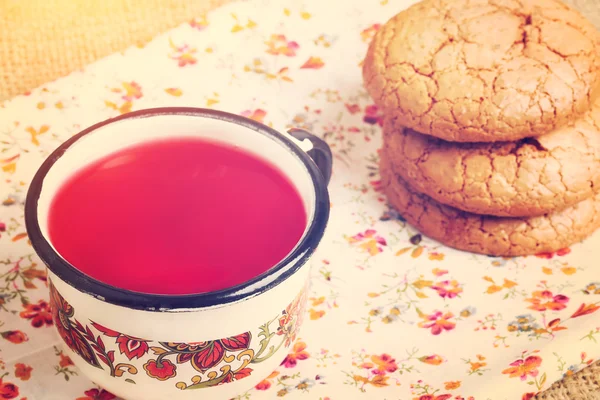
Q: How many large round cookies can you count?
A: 3